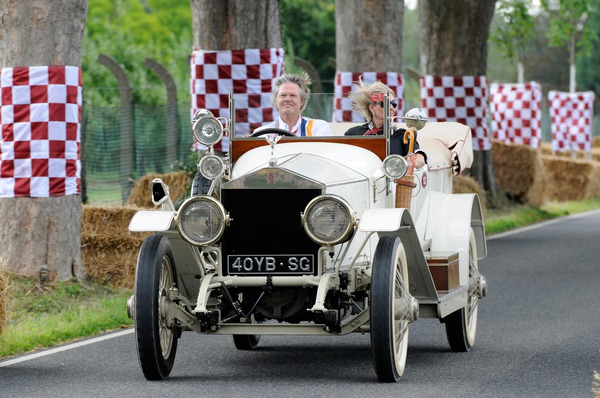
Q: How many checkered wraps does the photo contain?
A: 6